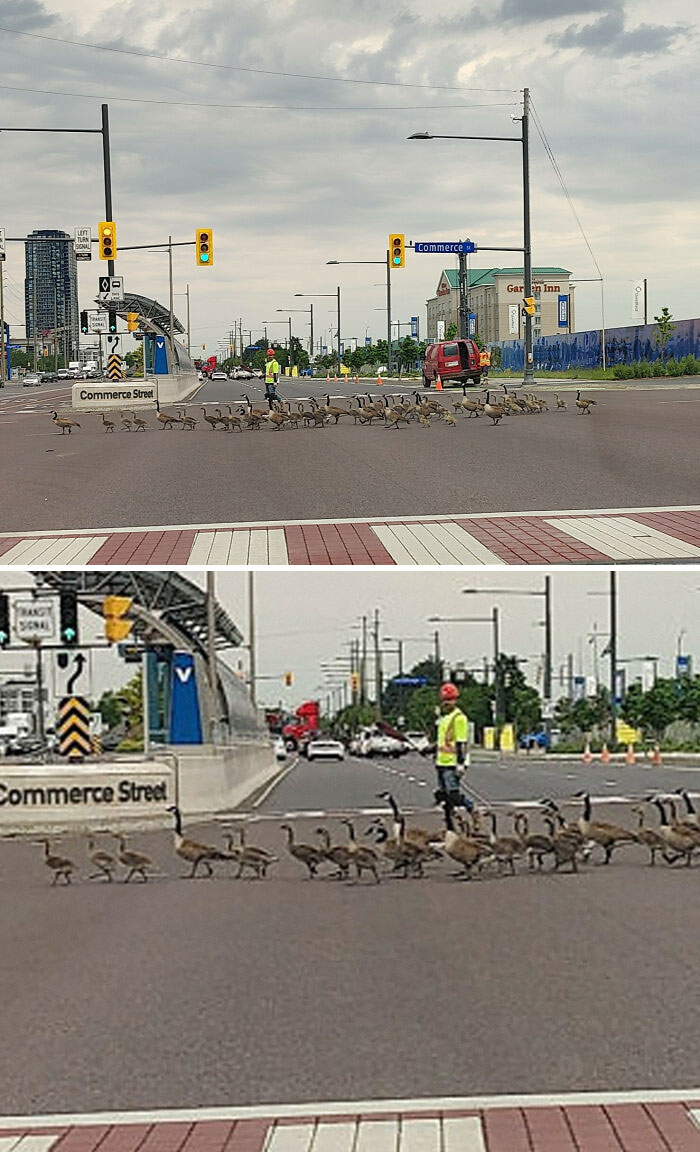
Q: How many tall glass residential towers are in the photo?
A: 1